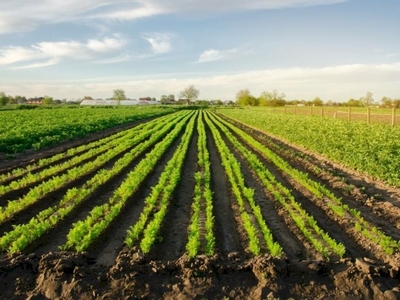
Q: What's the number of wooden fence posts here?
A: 8